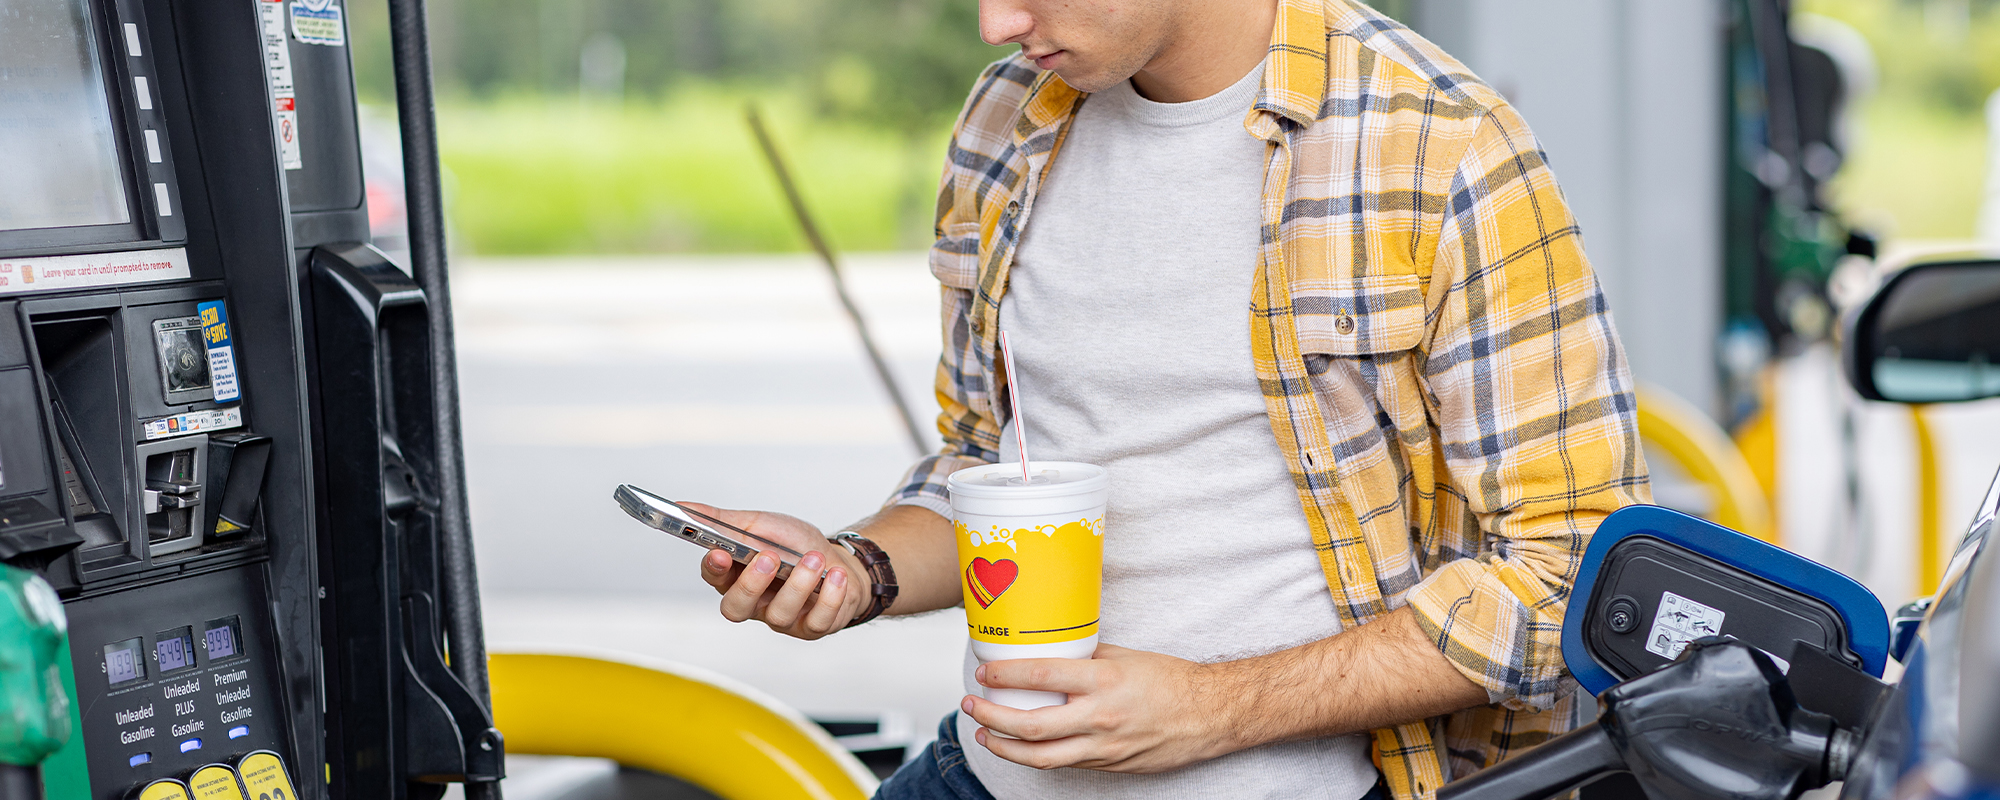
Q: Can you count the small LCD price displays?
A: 3